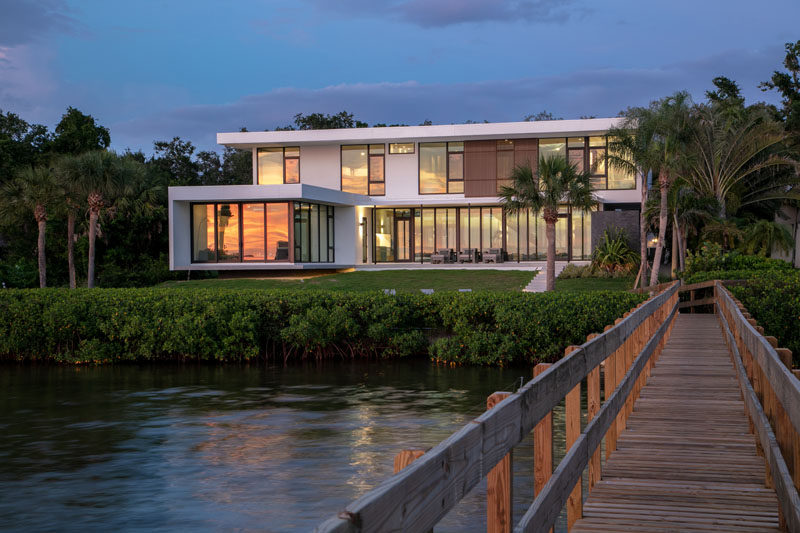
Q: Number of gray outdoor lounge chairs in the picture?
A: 3